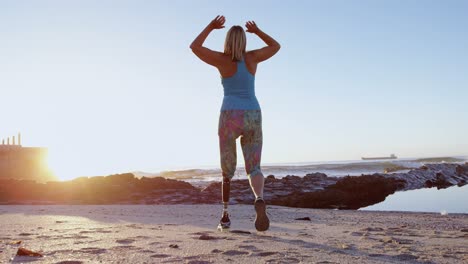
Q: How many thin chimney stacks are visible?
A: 4